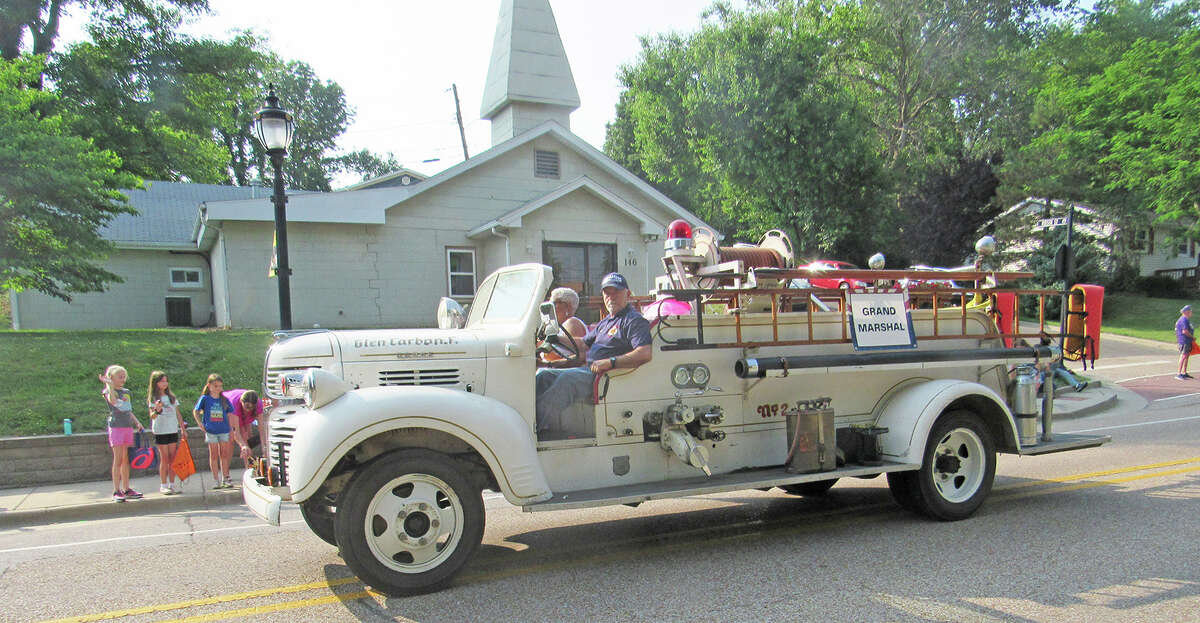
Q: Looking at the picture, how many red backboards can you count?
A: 2